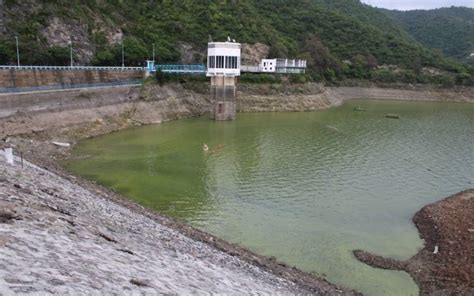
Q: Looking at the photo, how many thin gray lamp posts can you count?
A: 4